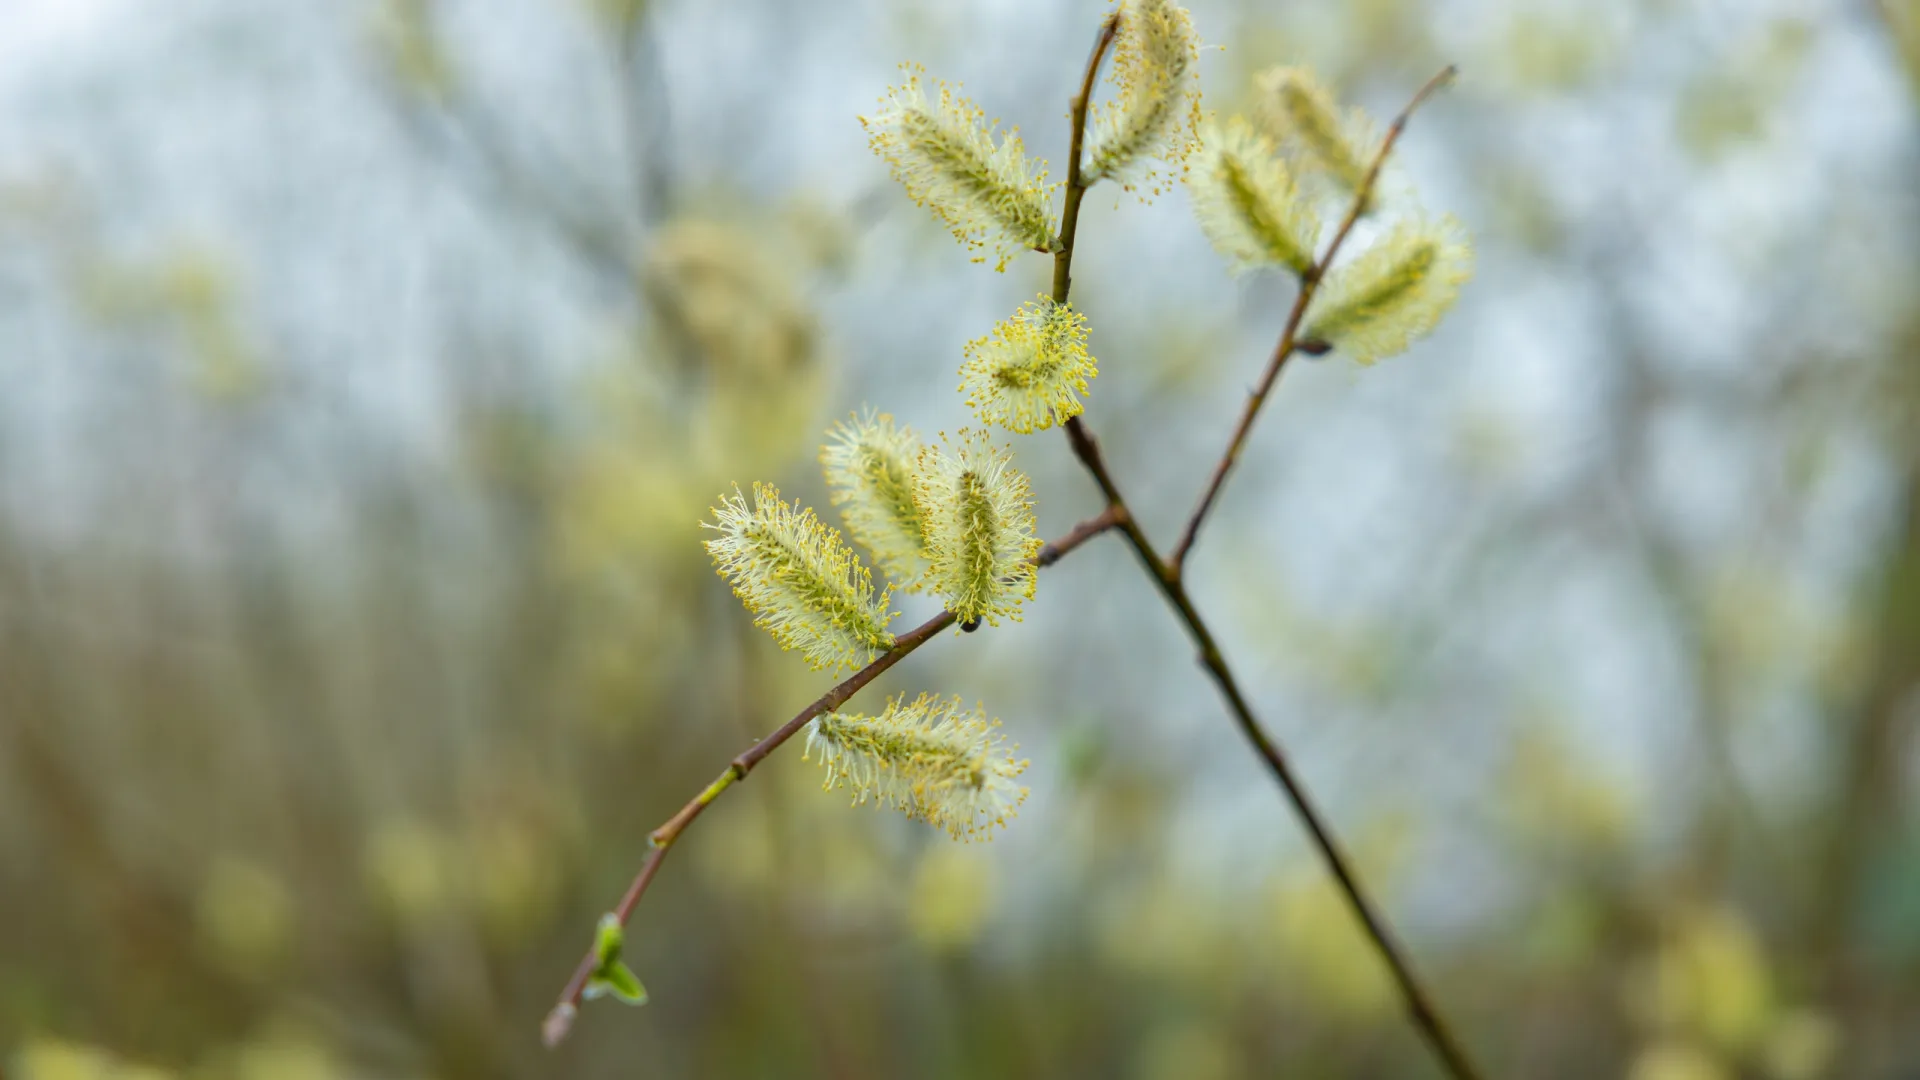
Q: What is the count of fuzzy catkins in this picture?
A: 10